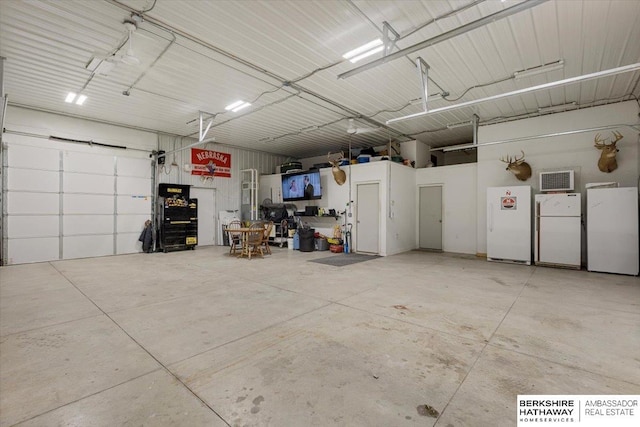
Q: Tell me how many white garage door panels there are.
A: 15